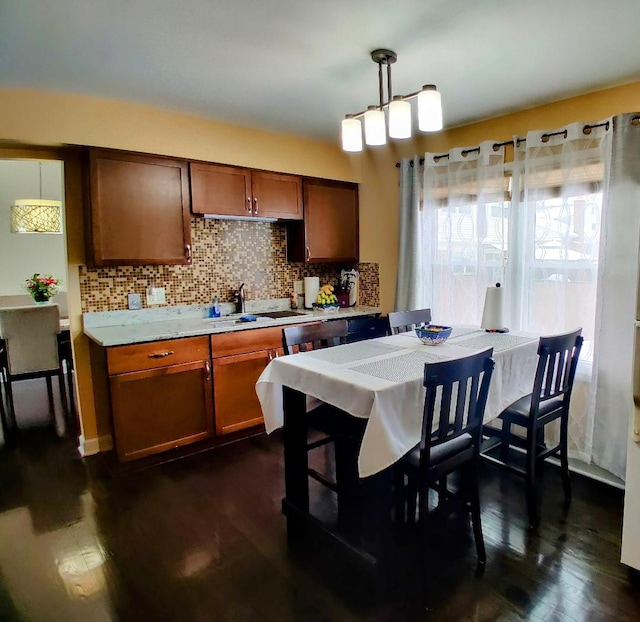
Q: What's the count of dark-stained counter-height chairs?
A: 4